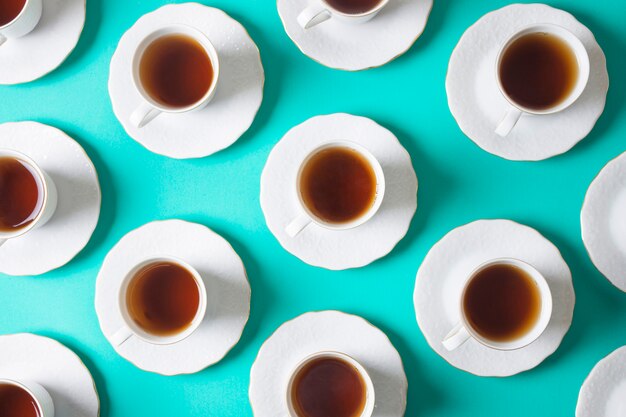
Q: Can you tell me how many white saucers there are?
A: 12